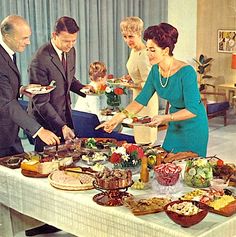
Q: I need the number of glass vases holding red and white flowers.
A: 2